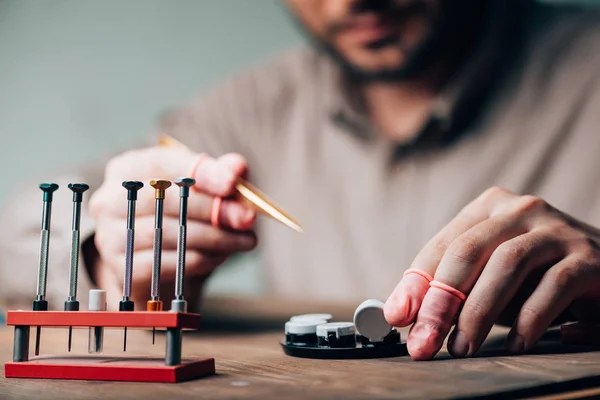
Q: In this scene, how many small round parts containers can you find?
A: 4